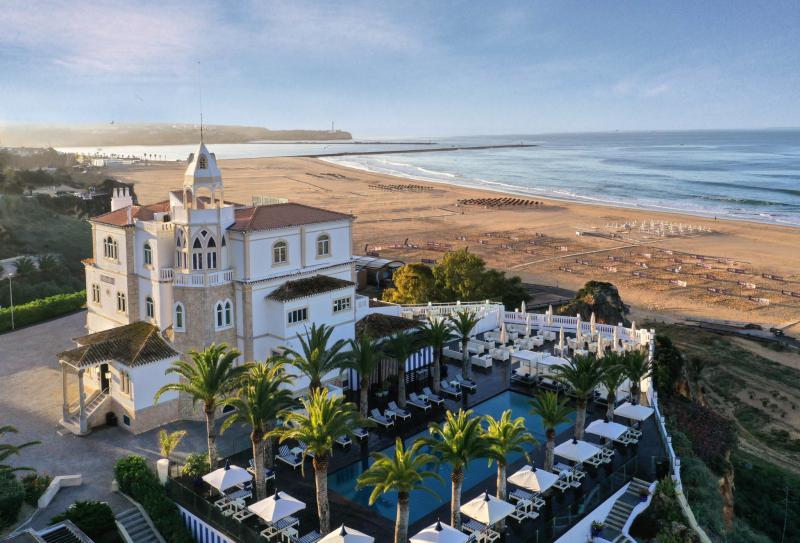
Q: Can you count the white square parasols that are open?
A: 9